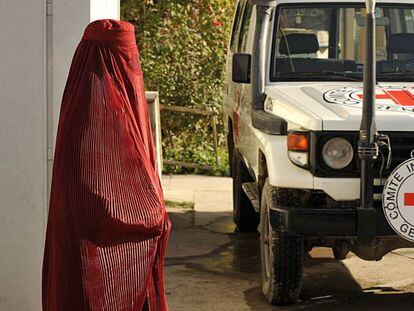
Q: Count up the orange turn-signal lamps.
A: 1